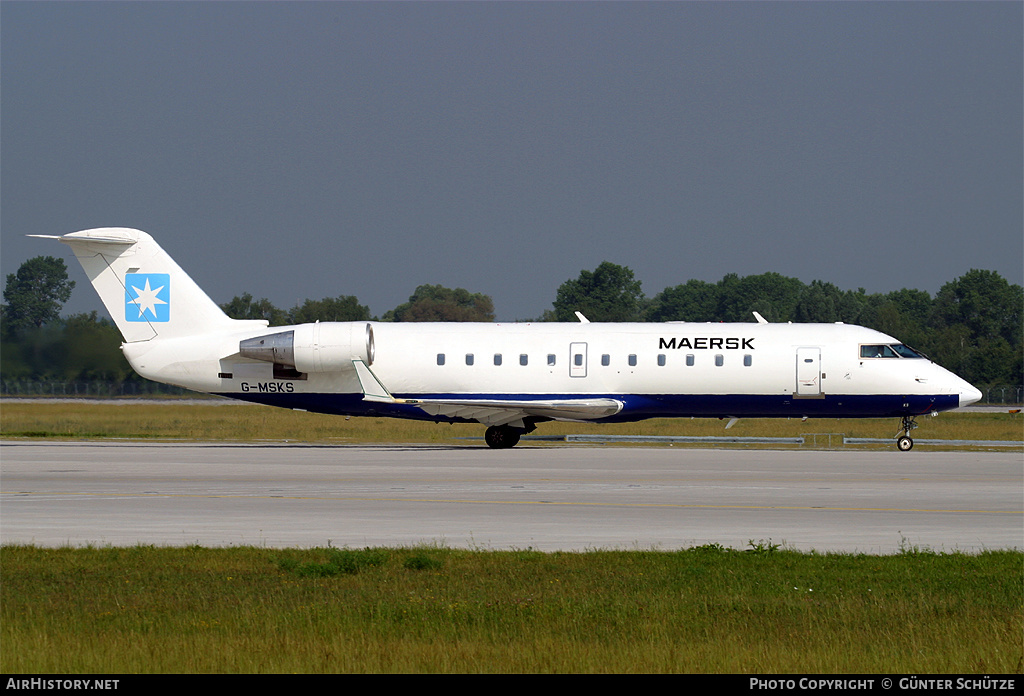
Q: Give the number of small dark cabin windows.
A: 12